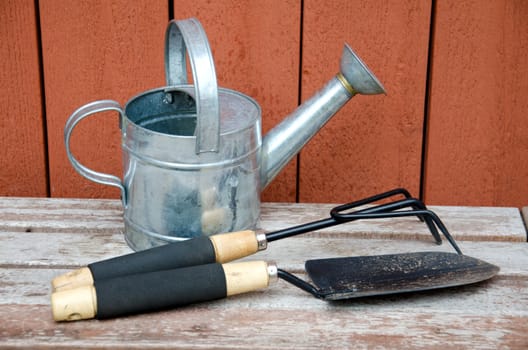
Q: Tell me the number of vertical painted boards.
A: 5